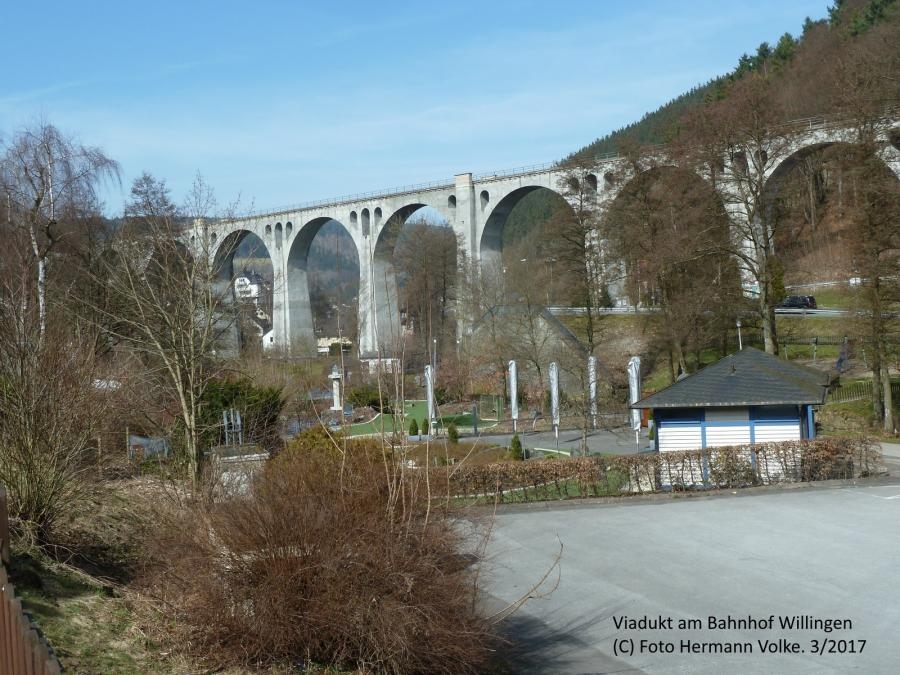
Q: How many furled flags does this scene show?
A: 5